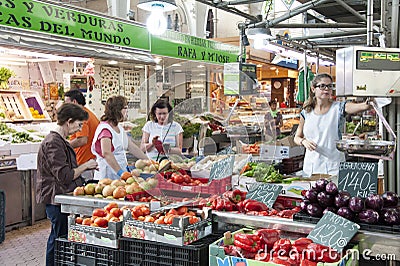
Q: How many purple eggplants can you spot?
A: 14